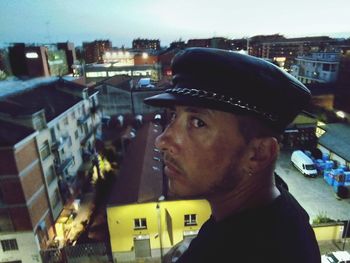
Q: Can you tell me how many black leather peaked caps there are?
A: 1